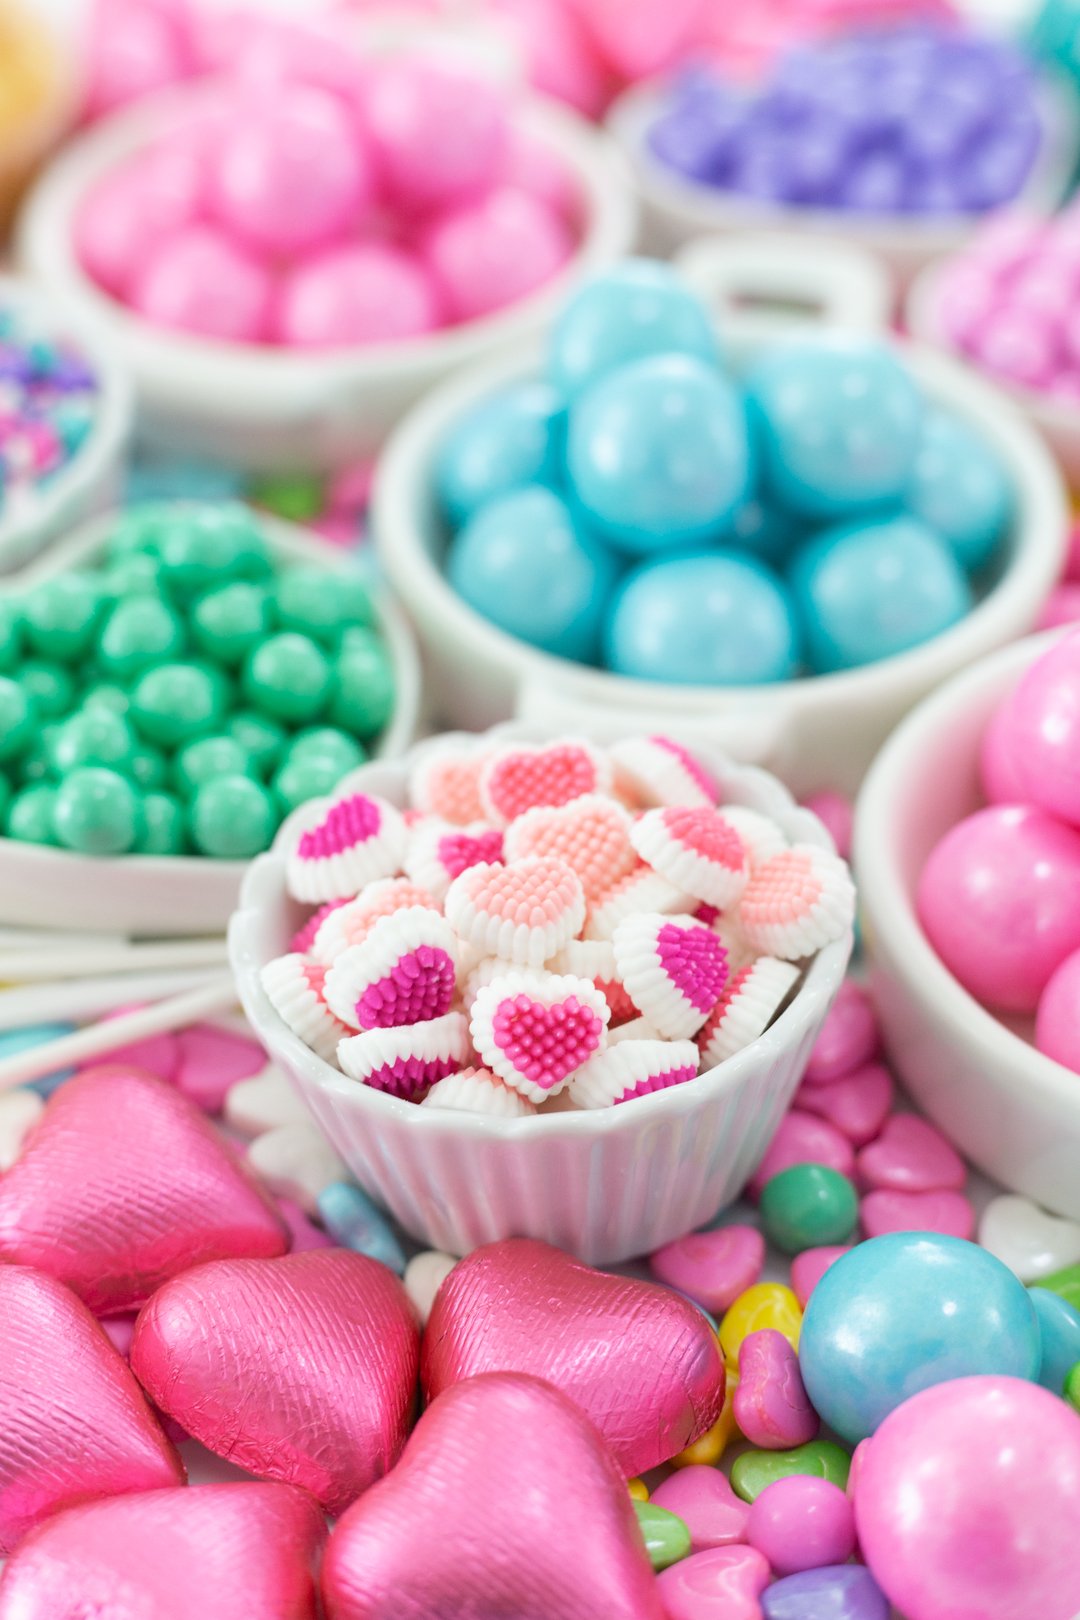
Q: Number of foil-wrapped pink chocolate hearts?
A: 6